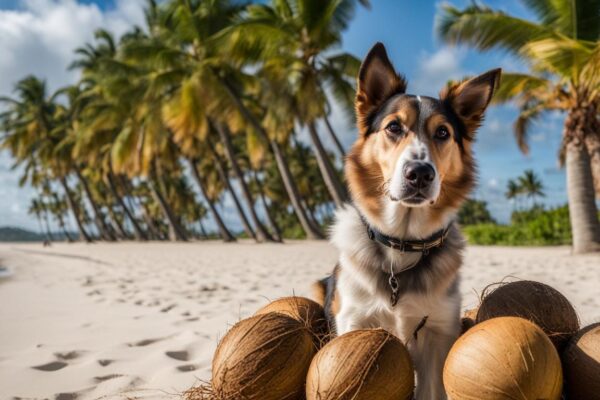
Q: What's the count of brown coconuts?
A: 6